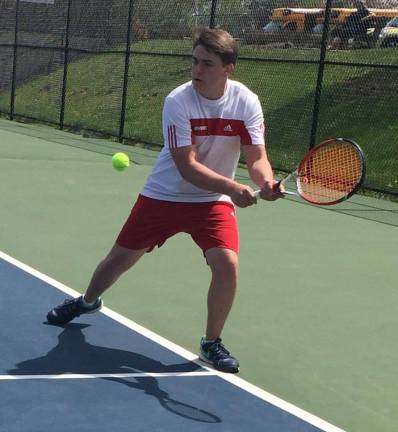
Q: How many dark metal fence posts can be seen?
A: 5